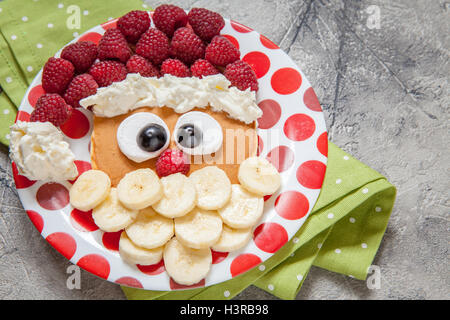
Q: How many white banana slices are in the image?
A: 12